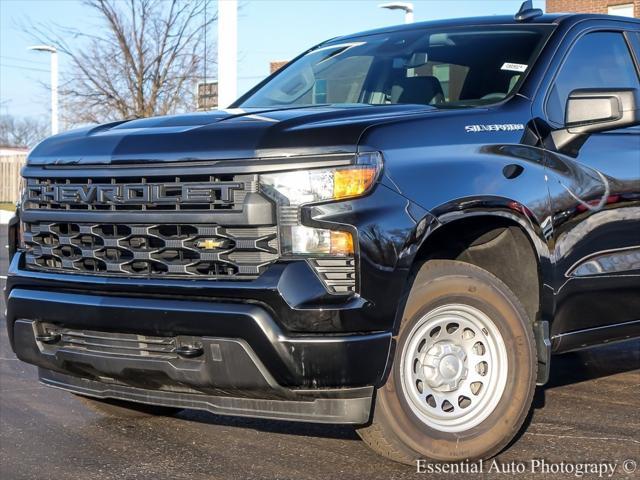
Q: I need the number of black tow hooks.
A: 2